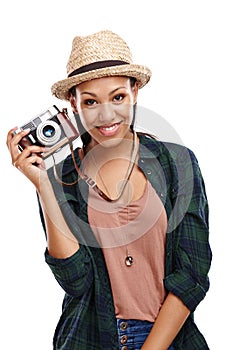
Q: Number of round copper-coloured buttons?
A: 3